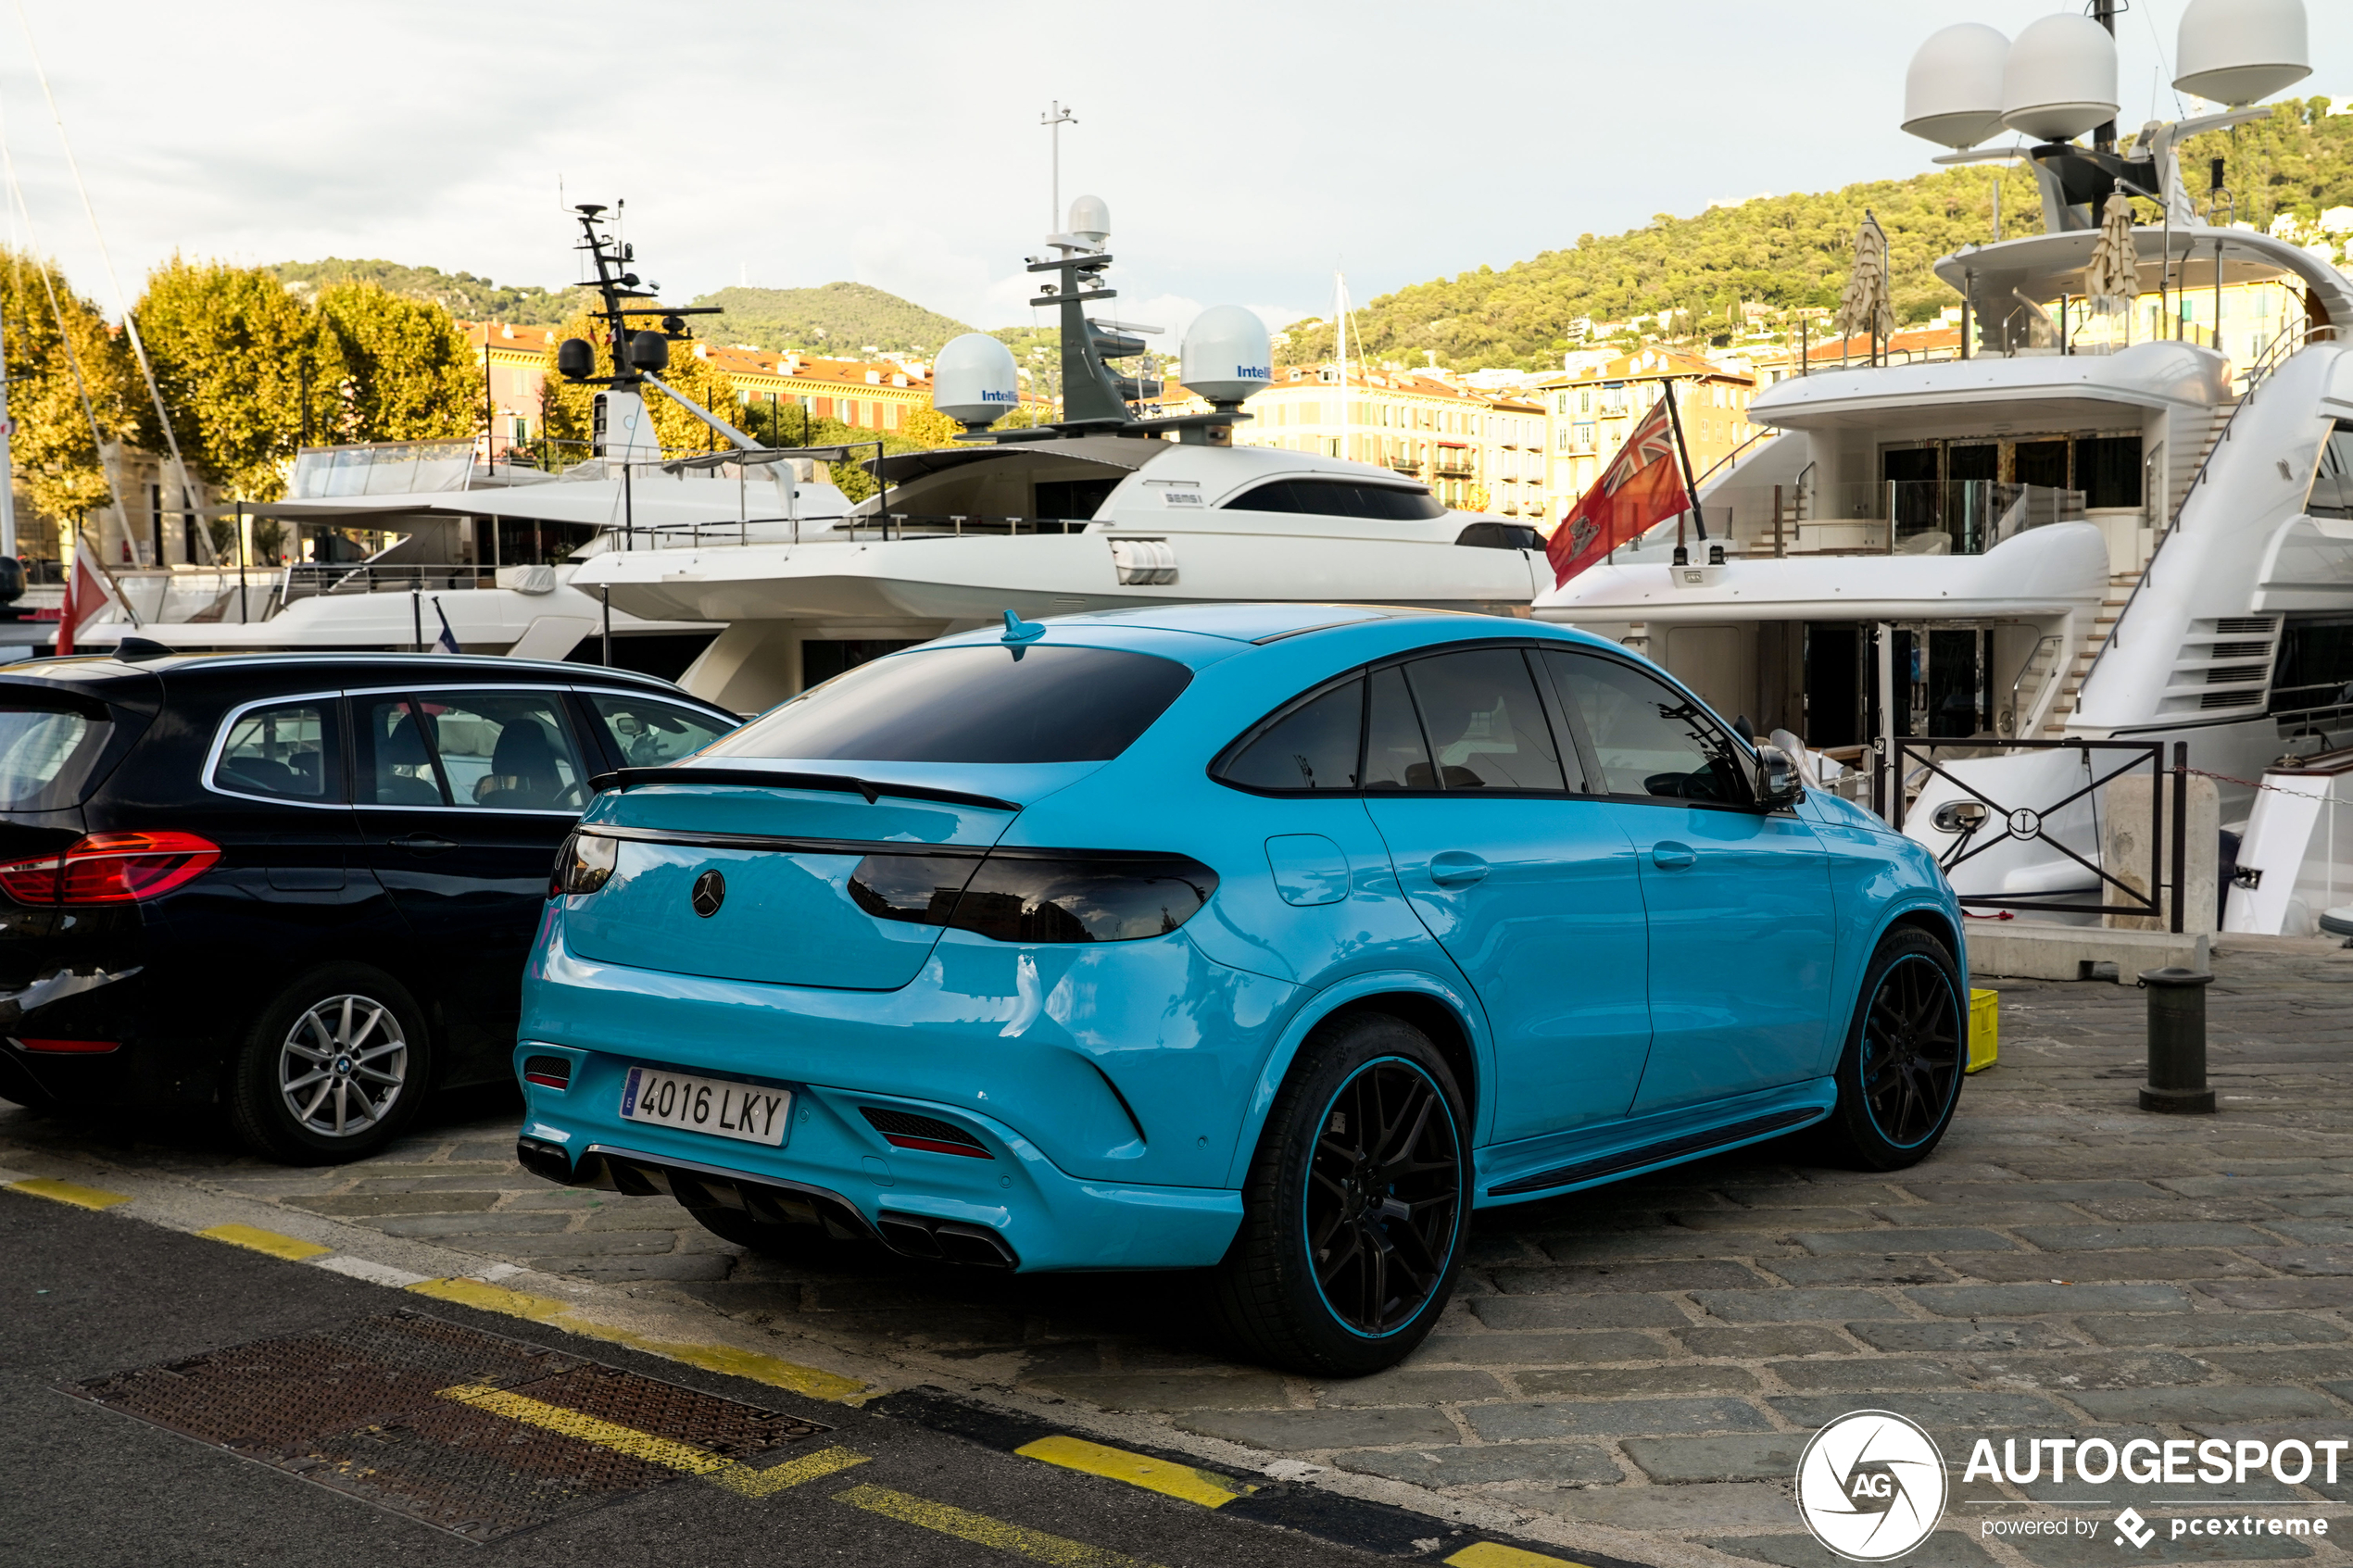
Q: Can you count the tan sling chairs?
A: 0